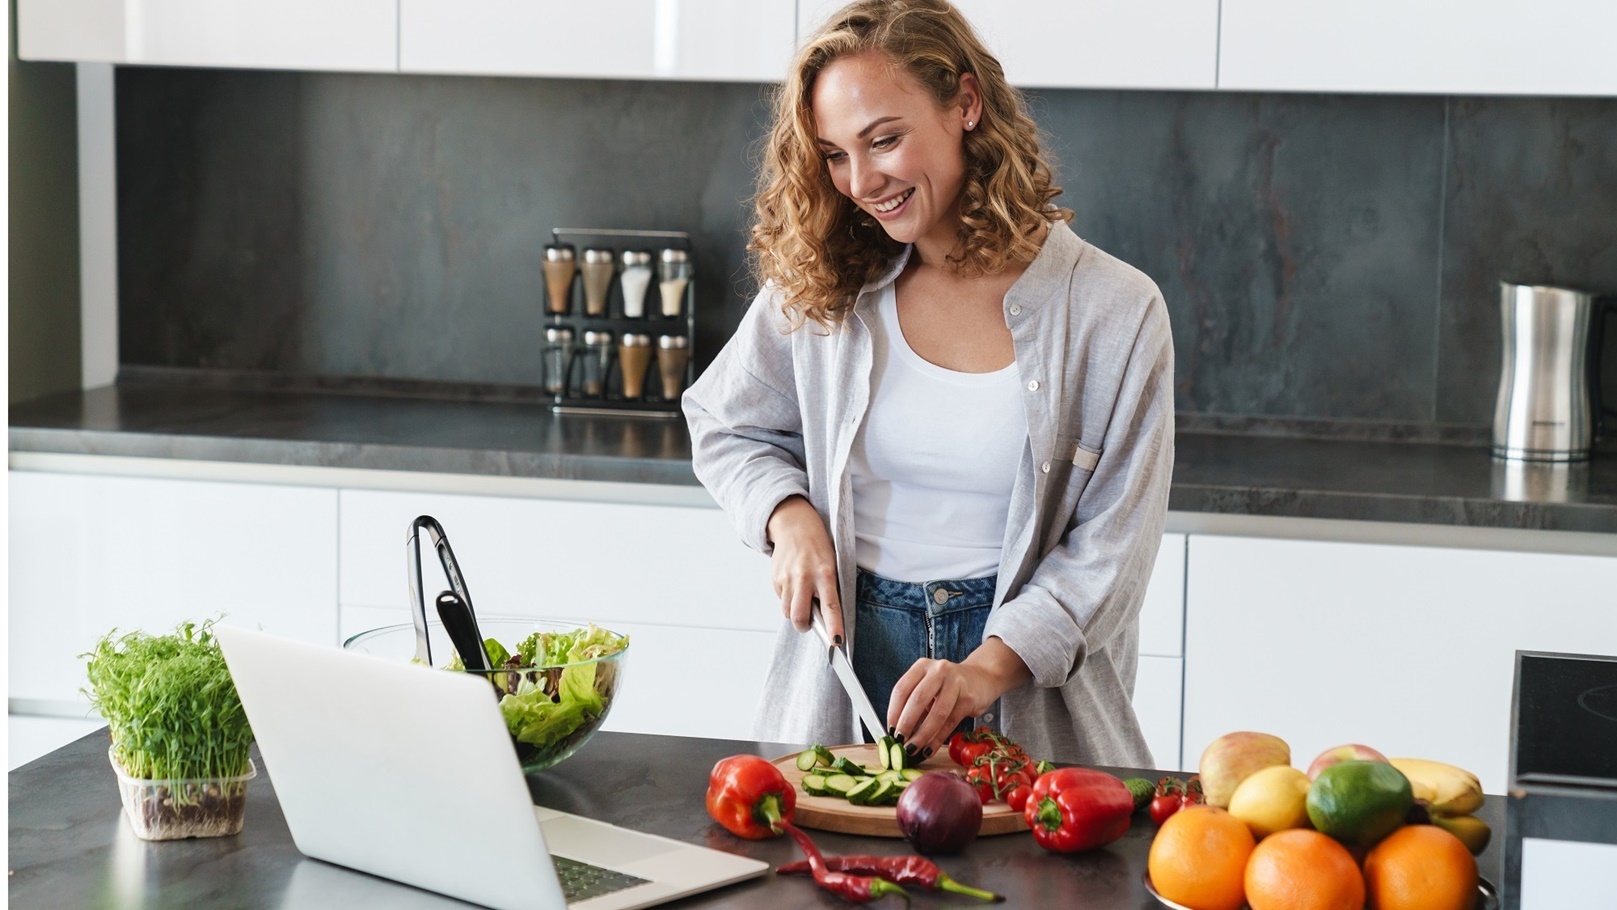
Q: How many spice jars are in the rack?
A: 8